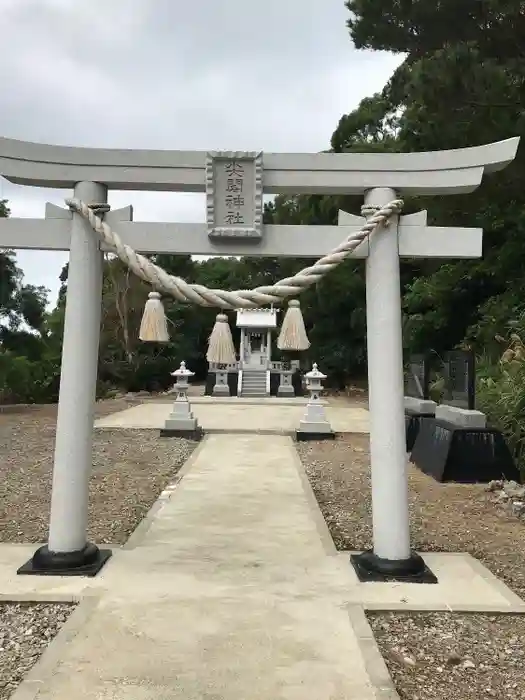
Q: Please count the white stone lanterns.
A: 2